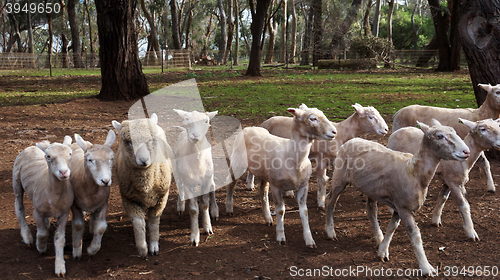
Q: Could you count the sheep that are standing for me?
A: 9